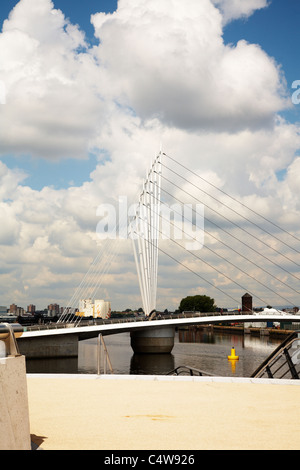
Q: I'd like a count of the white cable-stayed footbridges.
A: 1